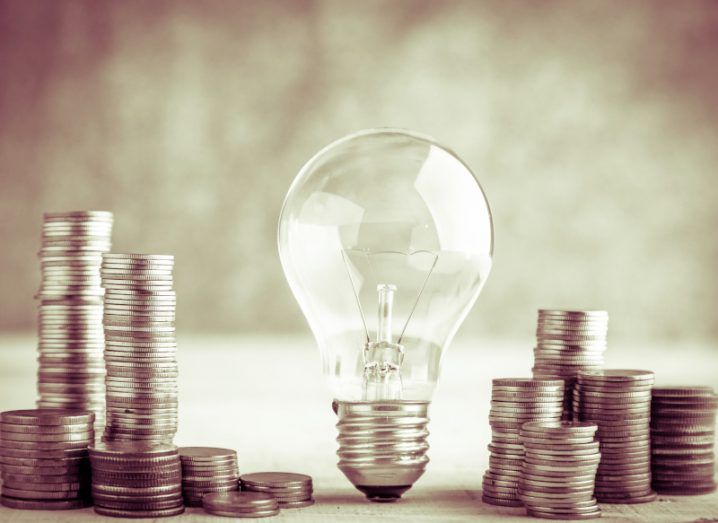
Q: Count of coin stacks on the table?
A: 12